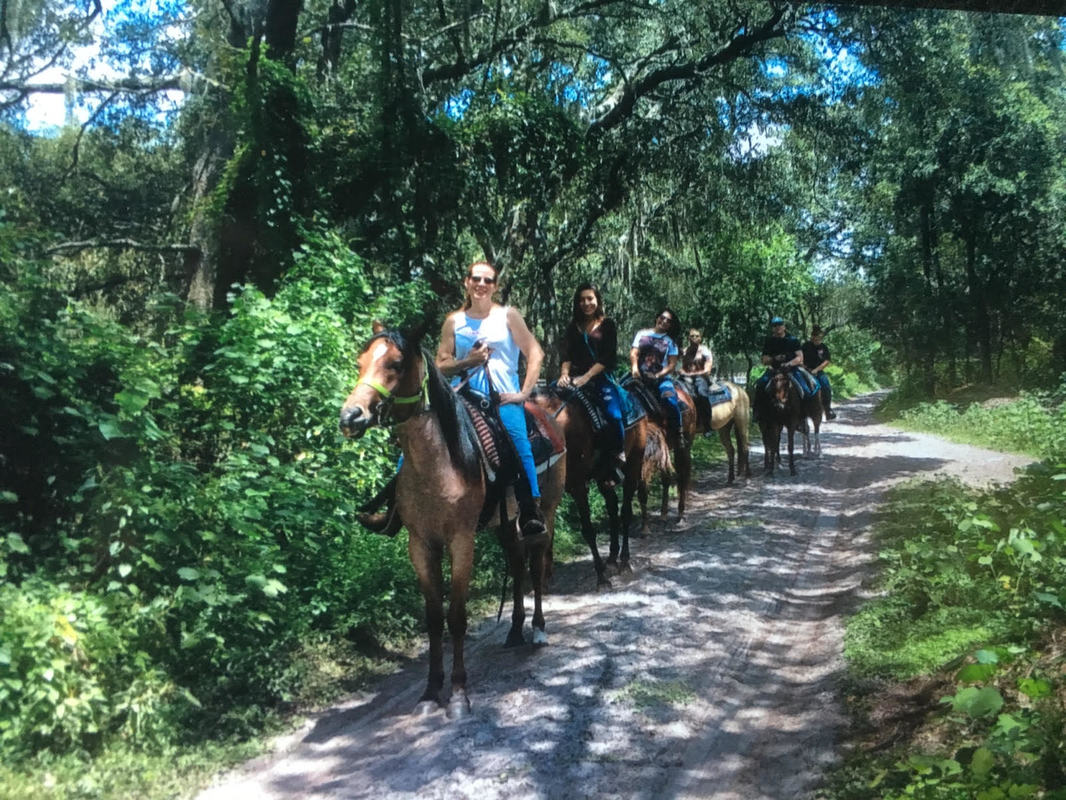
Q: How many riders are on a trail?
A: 6